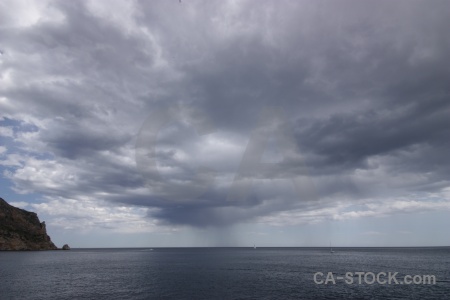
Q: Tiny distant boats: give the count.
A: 3